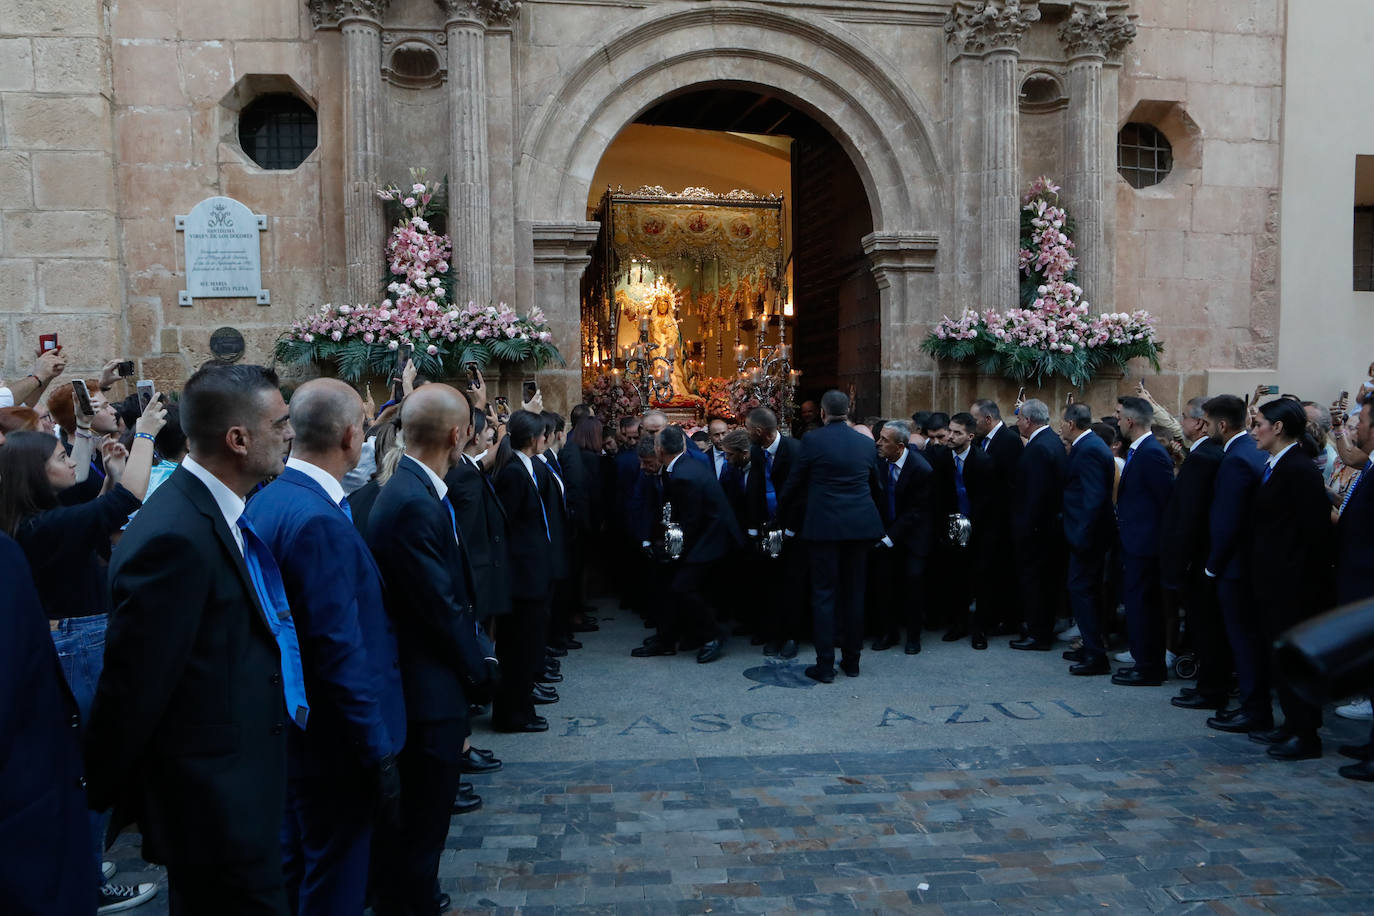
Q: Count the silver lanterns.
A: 3